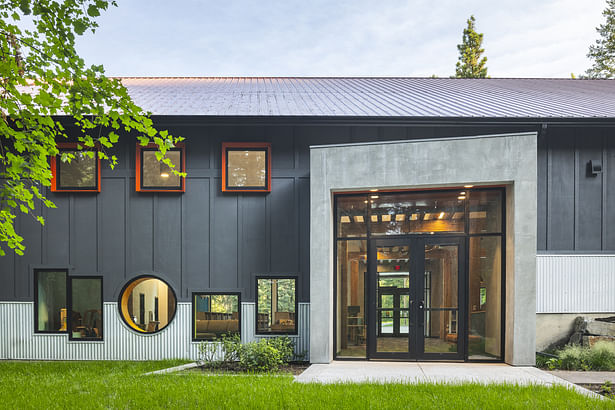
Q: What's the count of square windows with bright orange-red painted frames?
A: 3